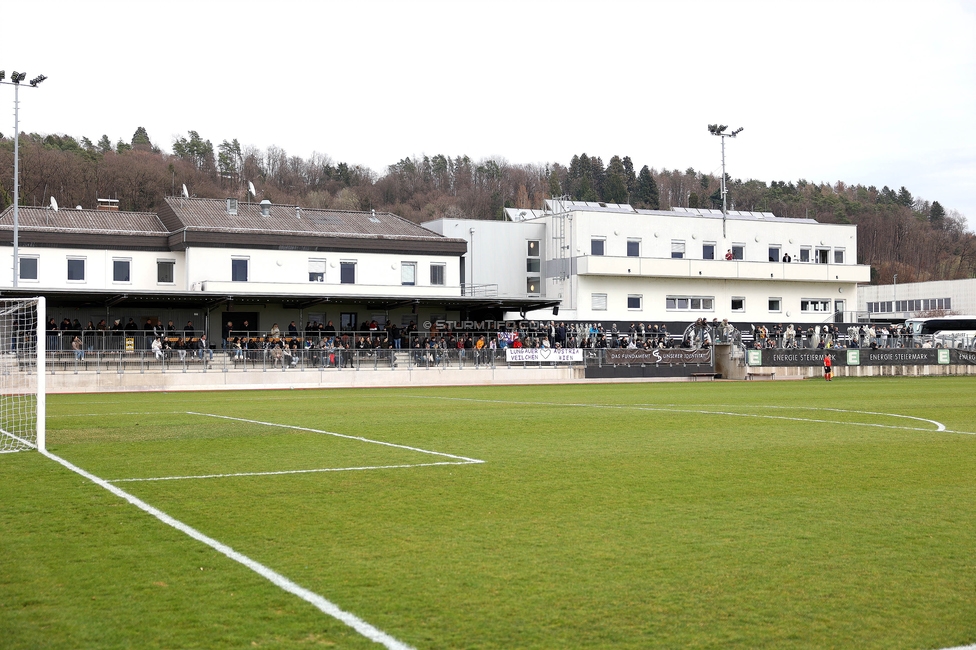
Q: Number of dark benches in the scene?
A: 2